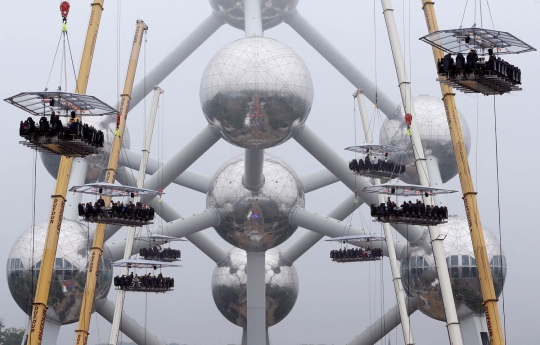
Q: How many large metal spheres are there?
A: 8